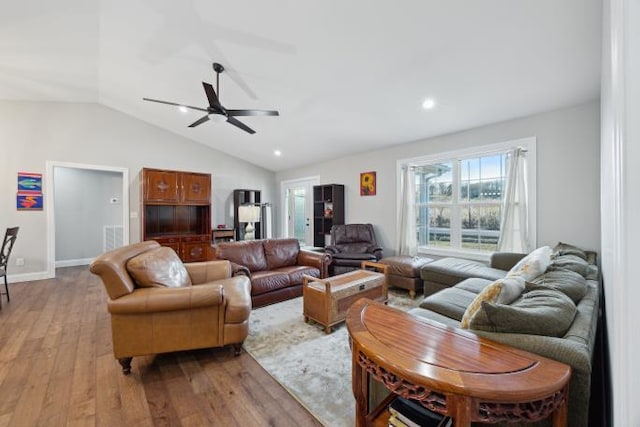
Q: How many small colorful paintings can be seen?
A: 3